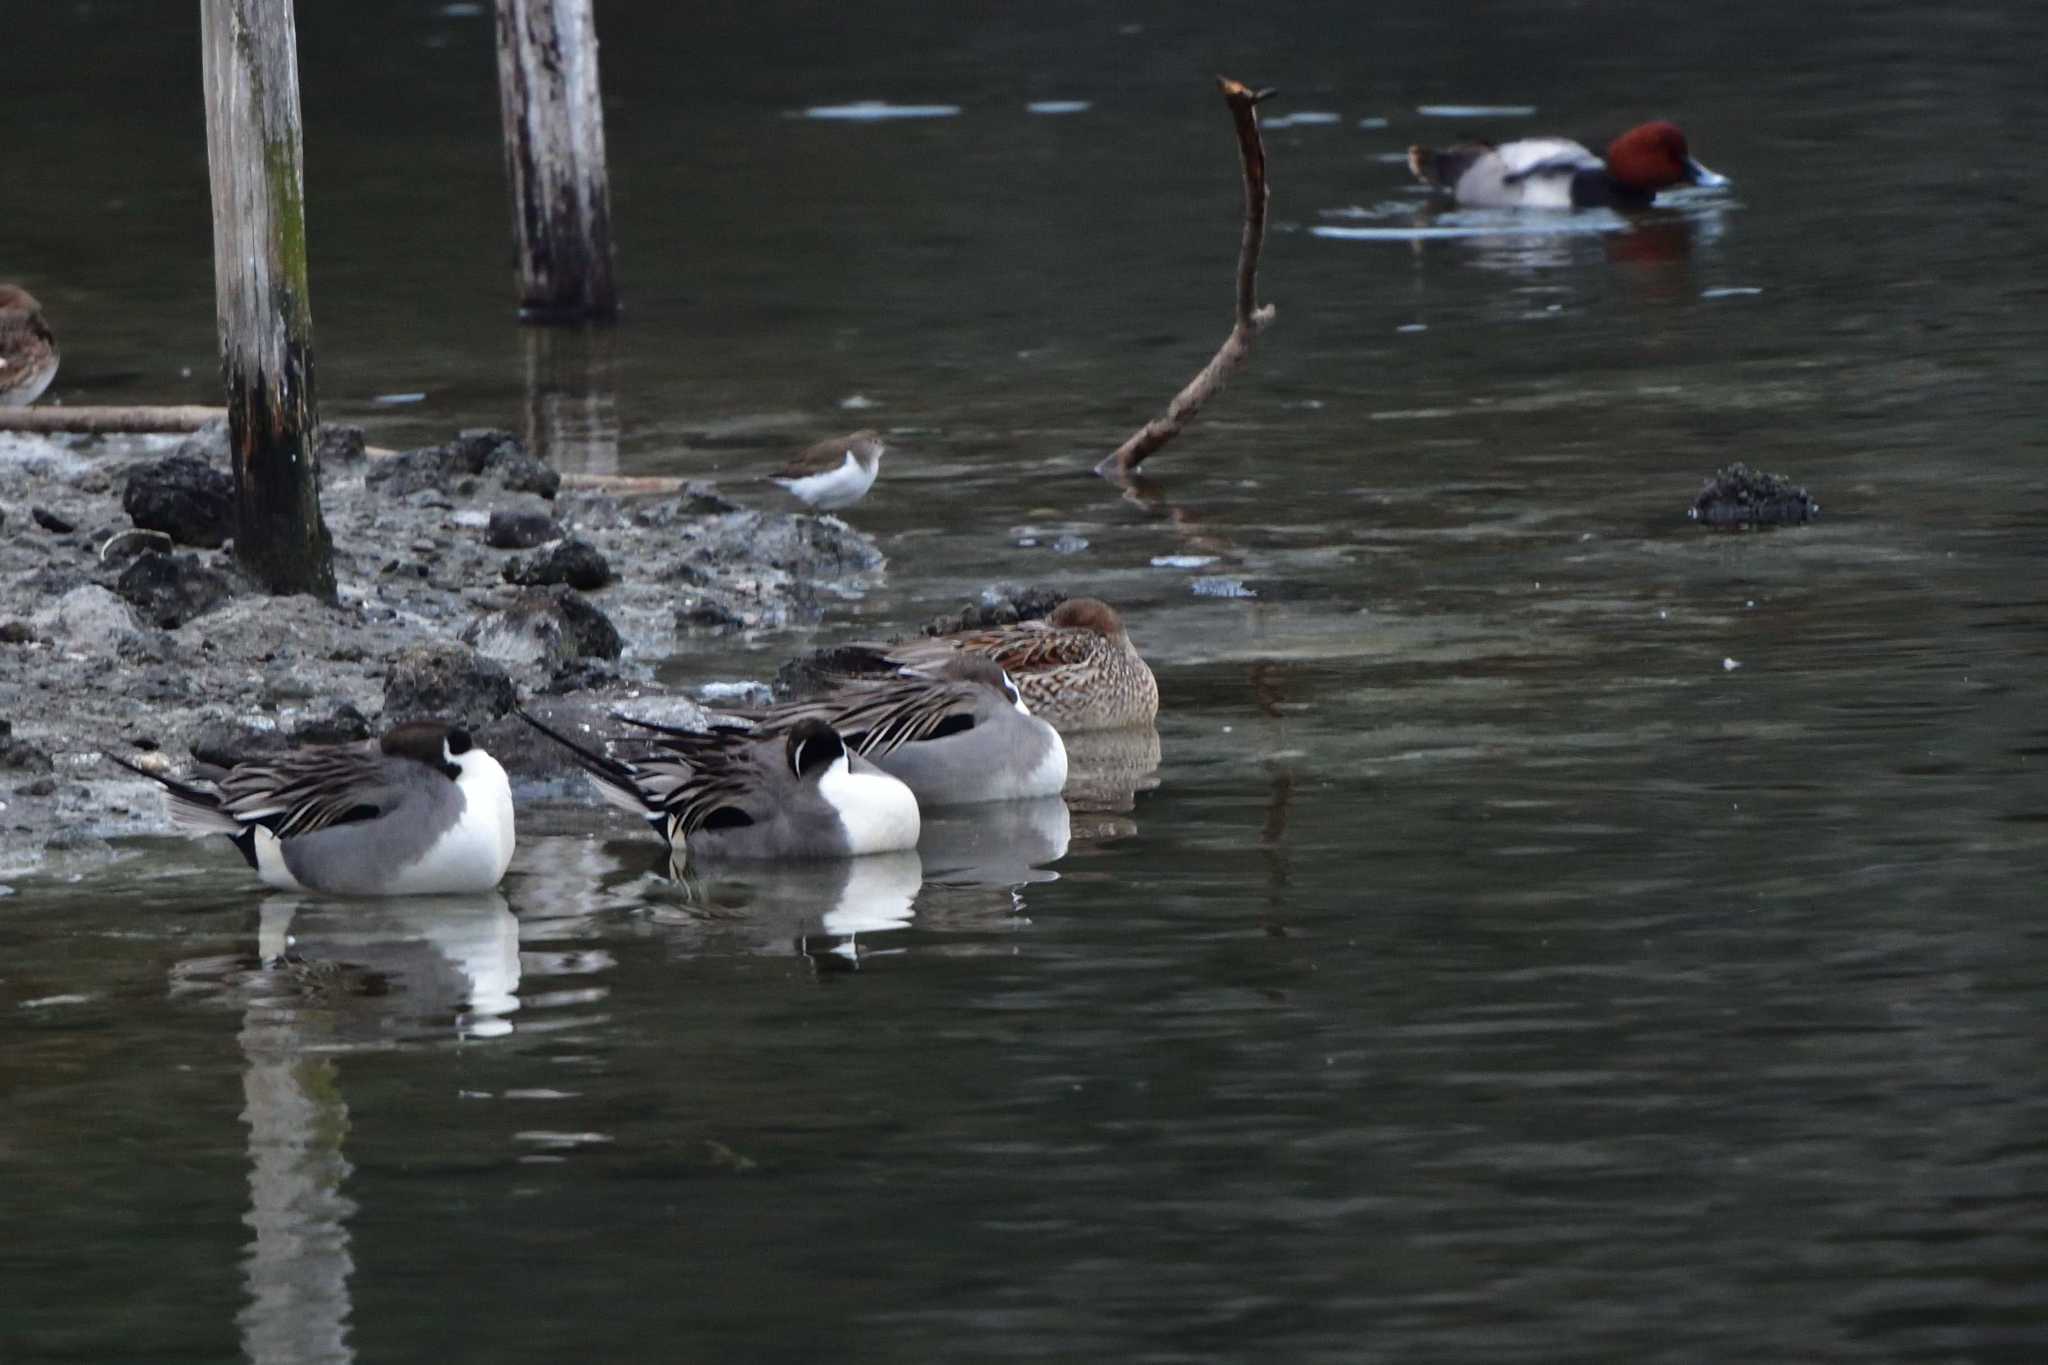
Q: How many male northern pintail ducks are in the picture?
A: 3